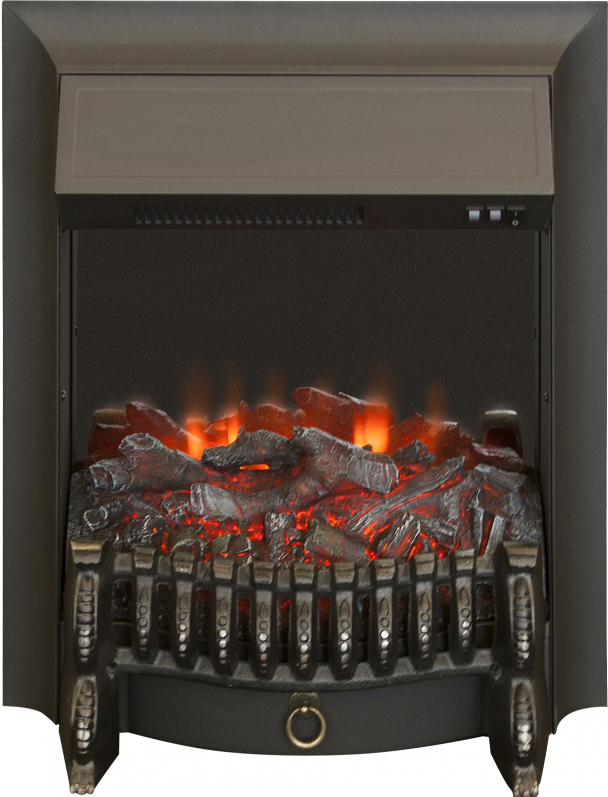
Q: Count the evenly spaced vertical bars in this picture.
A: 9